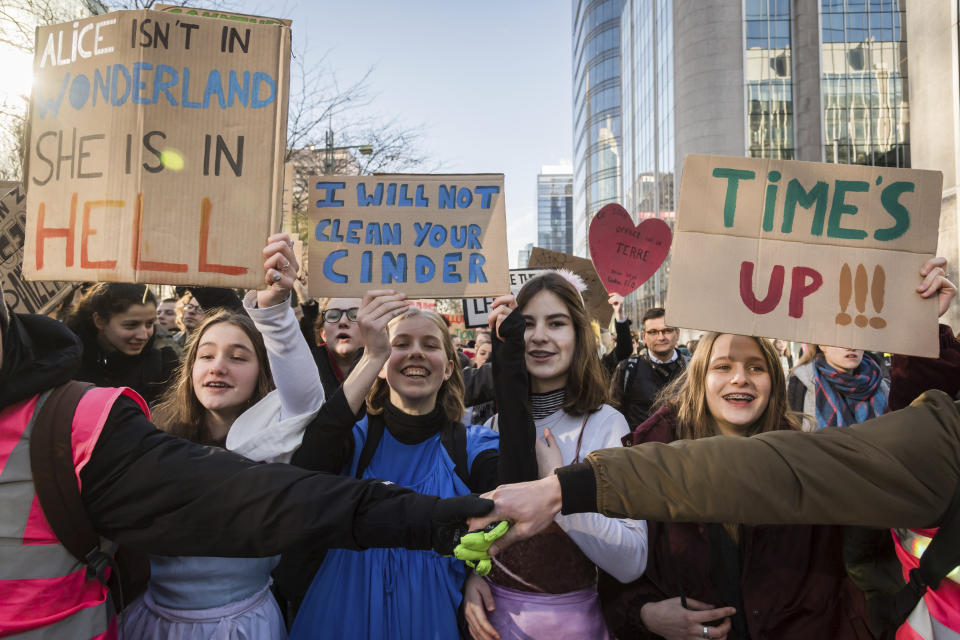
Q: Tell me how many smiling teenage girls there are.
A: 4